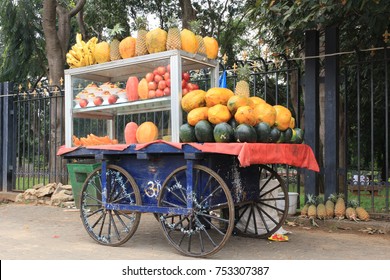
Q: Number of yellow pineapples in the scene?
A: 12